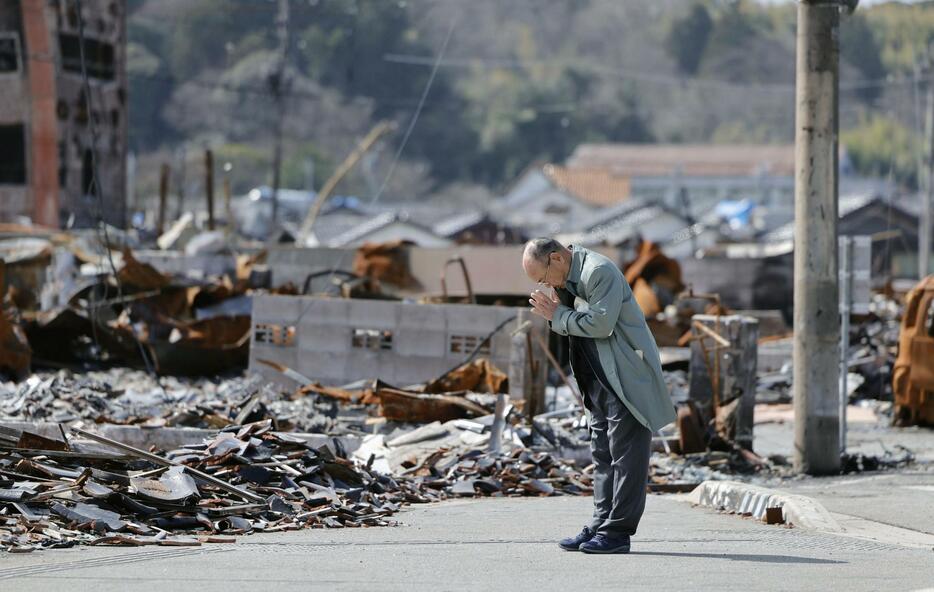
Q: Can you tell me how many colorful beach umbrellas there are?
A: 0